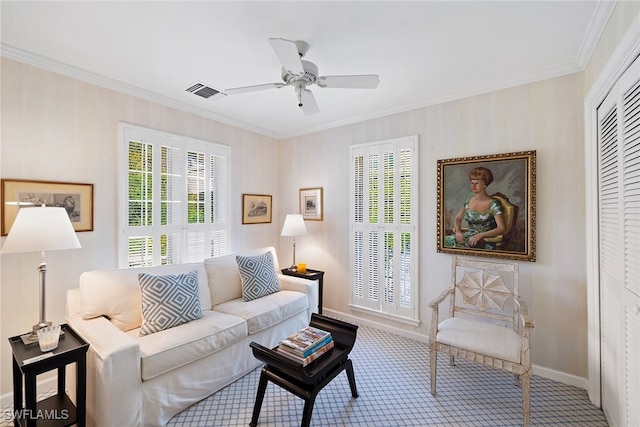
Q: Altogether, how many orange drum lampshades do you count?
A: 0